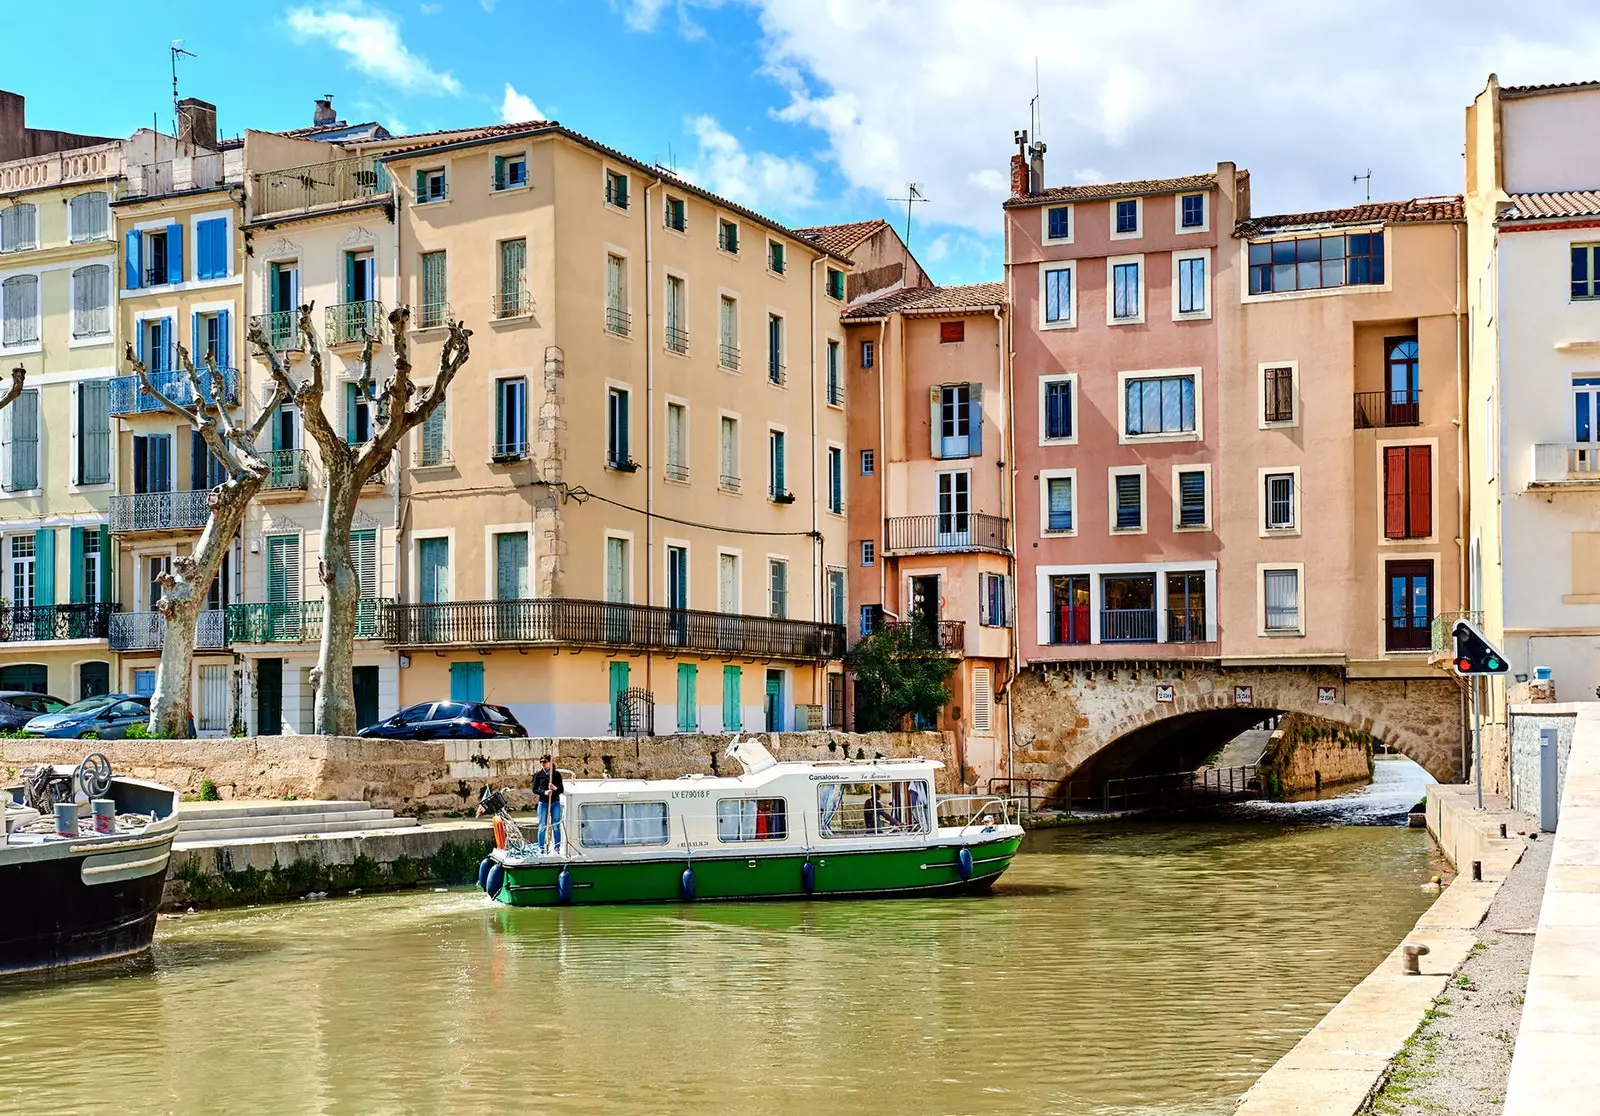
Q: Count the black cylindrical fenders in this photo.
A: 6